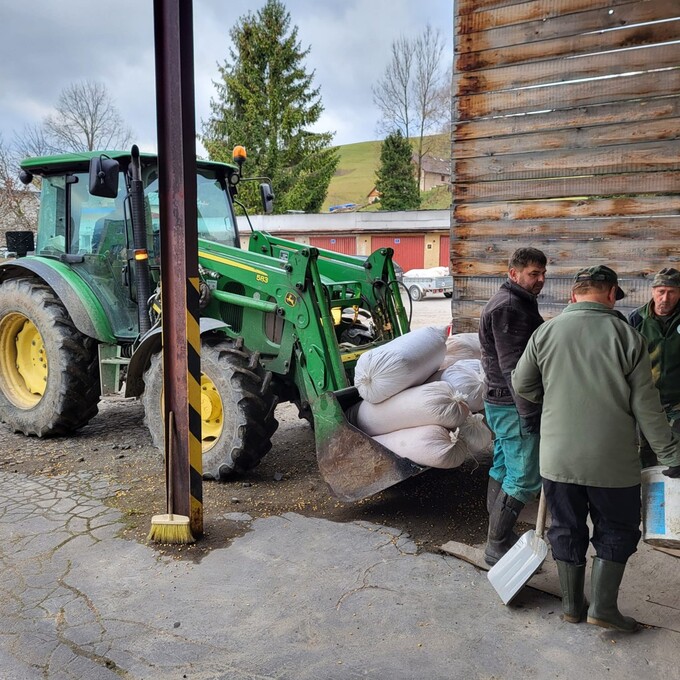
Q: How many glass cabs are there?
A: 1